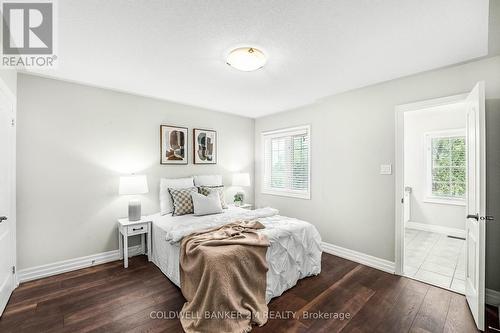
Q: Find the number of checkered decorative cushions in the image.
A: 2